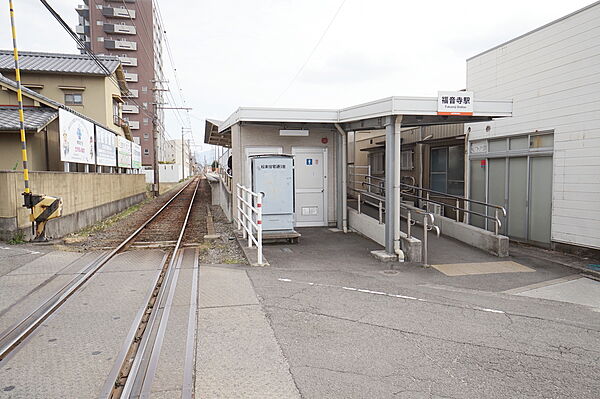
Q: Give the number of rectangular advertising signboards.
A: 4